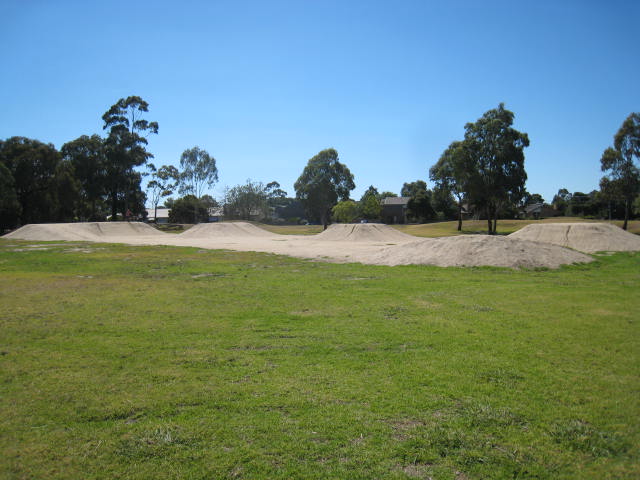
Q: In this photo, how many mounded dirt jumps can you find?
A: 5